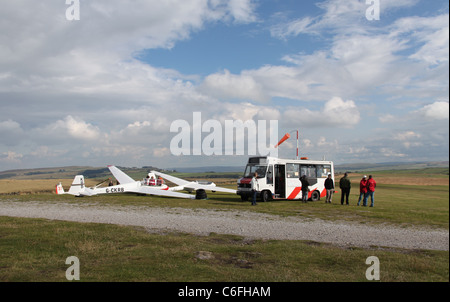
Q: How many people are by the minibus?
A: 6